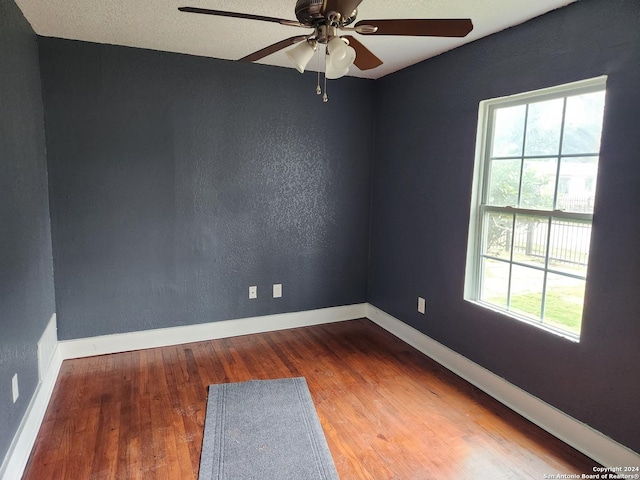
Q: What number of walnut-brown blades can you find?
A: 5